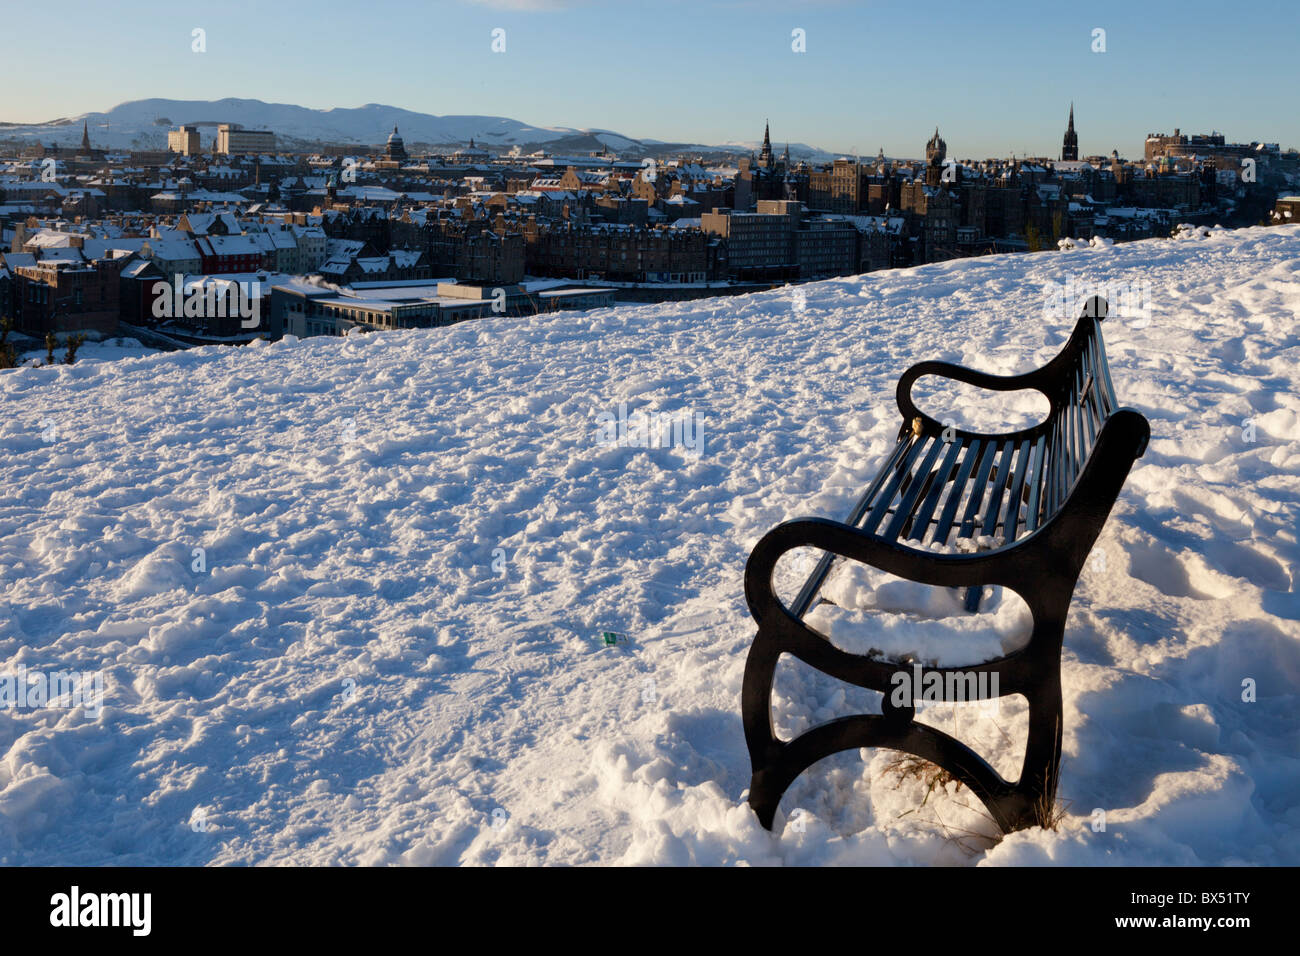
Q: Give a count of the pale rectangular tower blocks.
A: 2